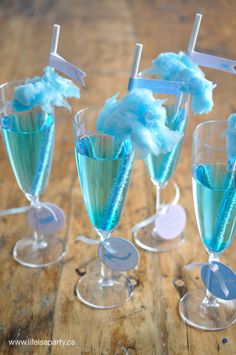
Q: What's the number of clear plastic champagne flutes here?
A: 4